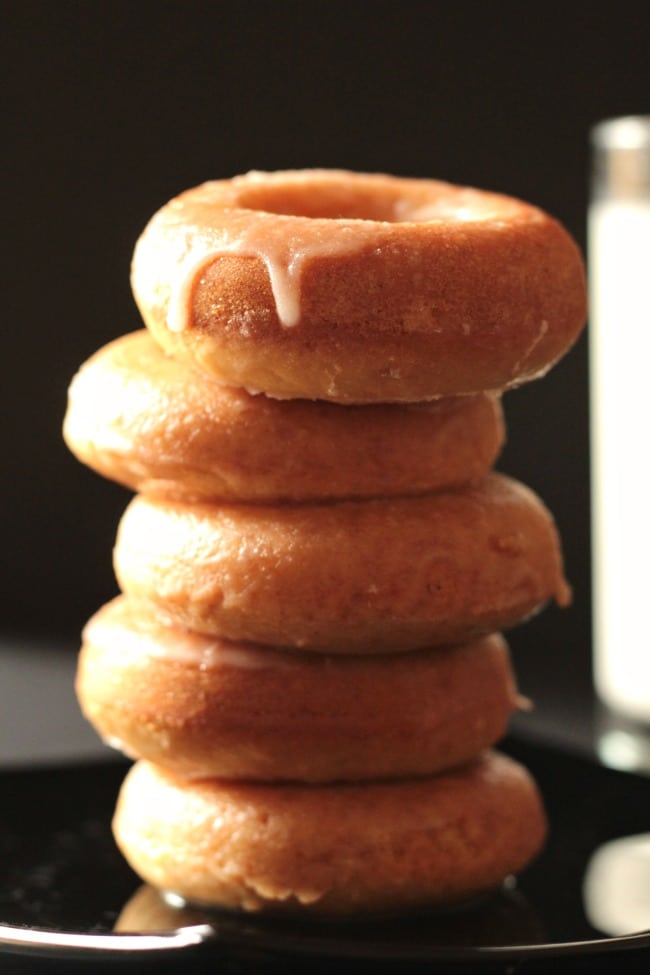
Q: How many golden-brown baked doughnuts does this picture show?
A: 5